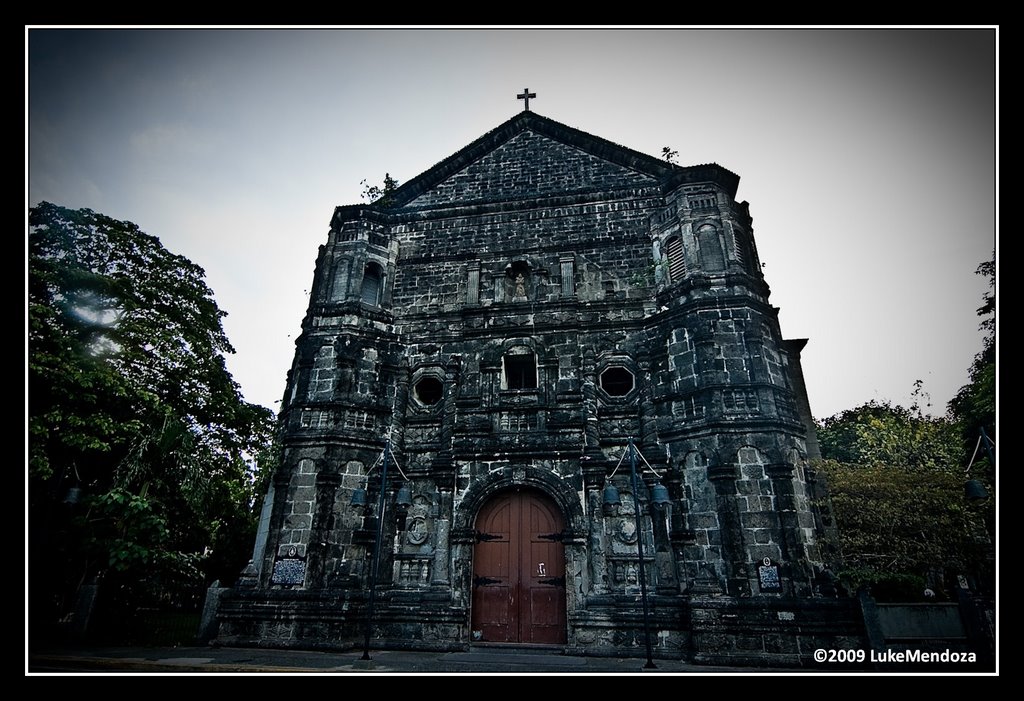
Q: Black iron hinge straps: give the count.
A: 4